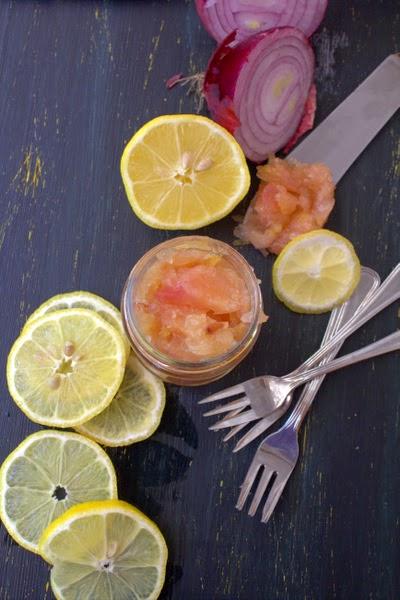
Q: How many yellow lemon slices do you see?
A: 7